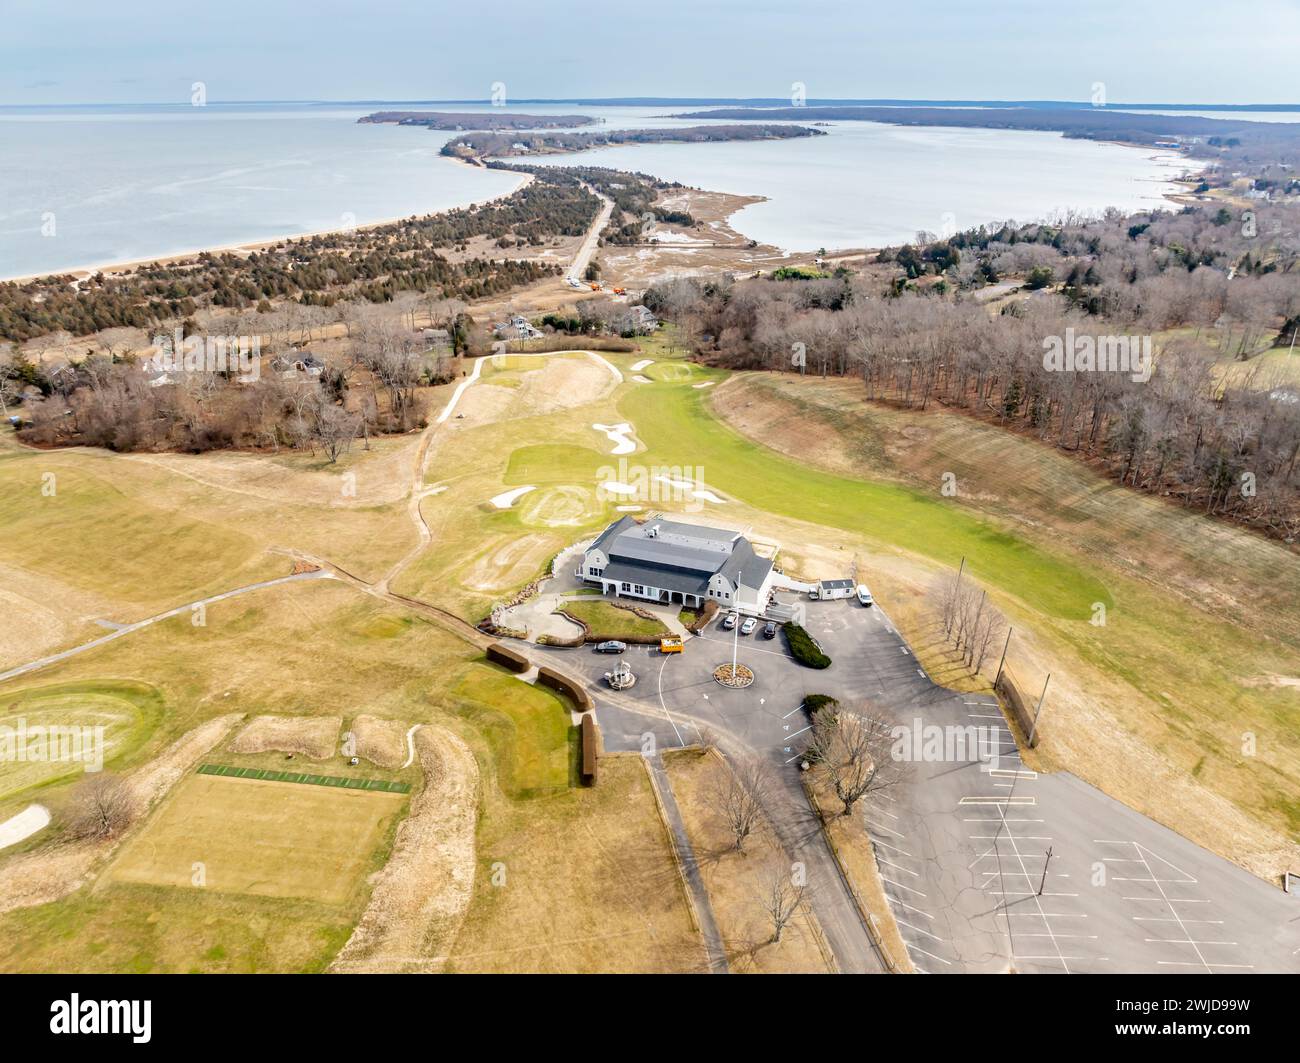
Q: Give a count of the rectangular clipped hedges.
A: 3